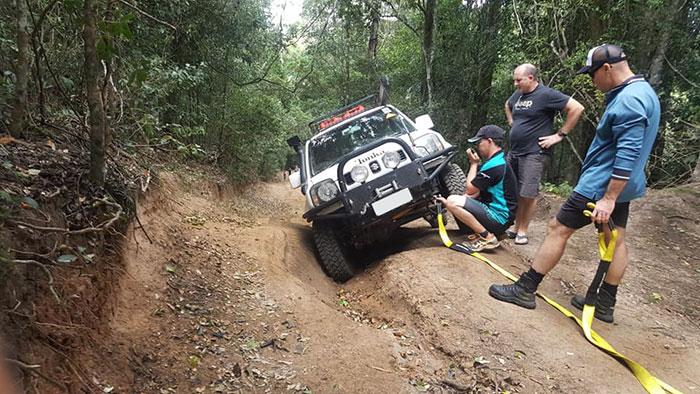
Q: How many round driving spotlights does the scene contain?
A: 2